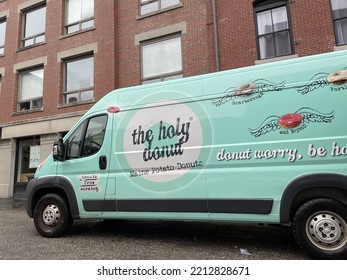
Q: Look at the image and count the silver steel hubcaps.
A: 2